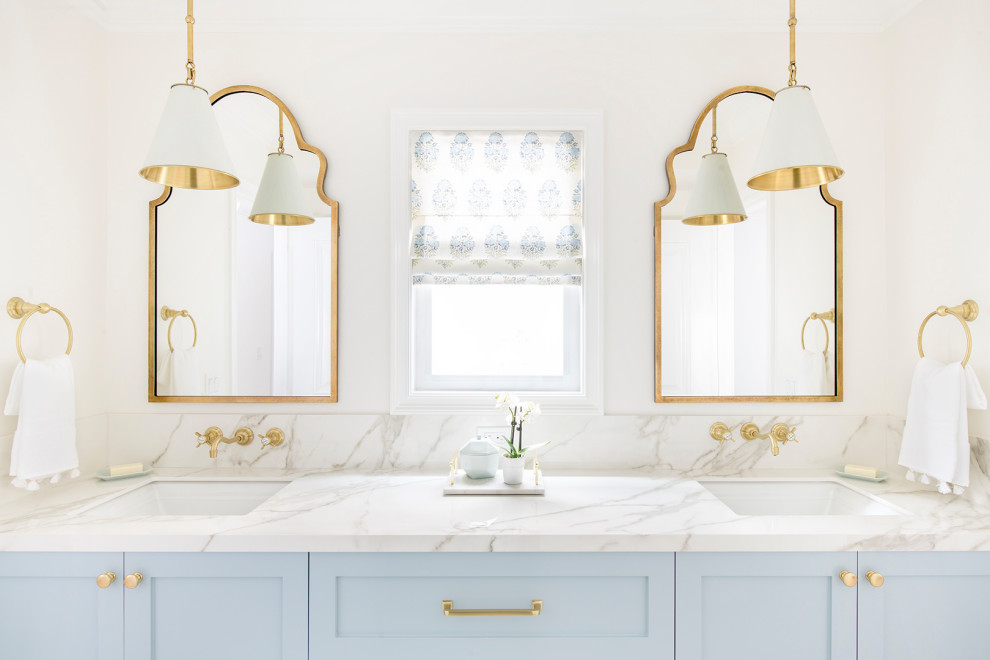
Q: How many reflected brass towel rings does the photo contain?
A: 2